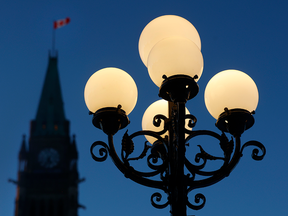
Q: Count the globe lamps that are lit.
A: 5